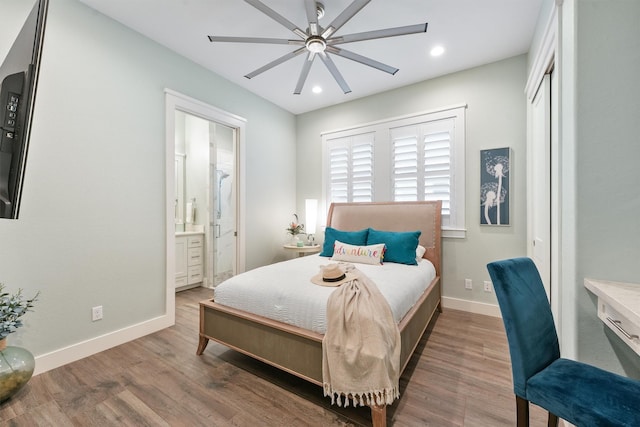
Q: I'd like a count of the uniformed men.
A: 0